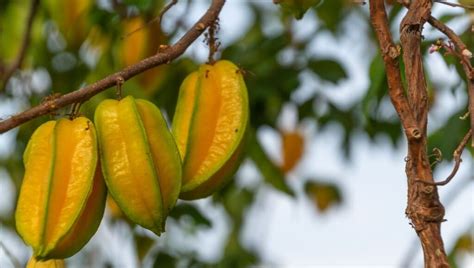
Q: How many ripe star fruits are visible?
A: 3